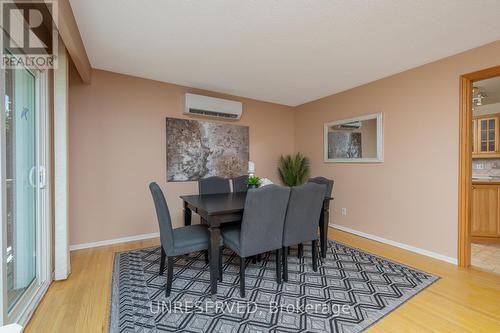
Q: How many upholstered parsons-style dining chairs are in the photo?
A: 6